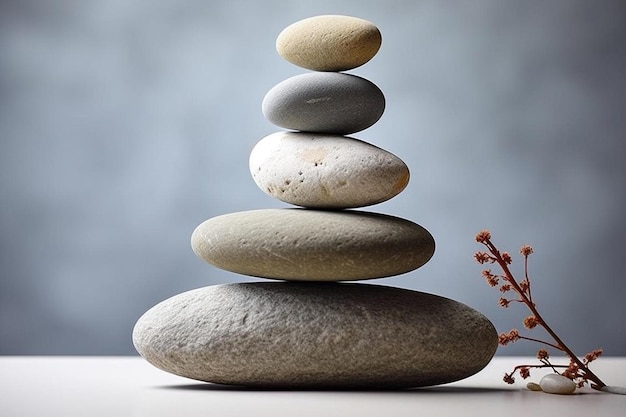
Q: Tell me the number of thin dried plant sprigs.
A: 1